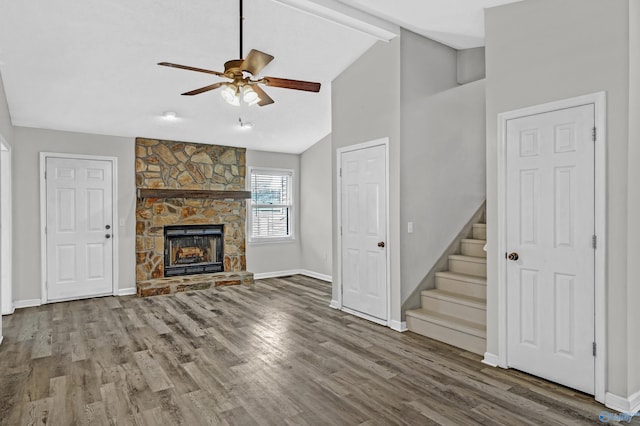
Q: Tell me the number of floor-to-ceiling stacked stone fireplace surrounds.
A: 1